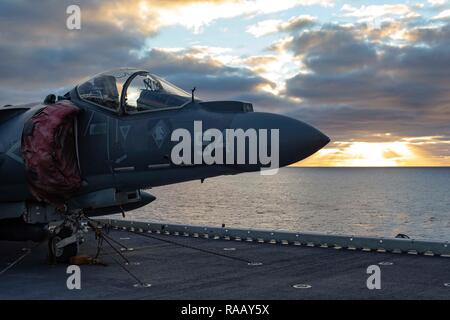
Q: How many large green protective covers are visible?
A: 0